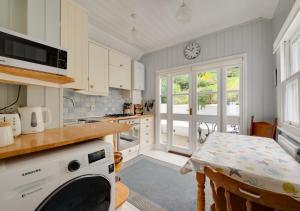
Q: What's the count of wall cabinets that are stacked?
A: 2